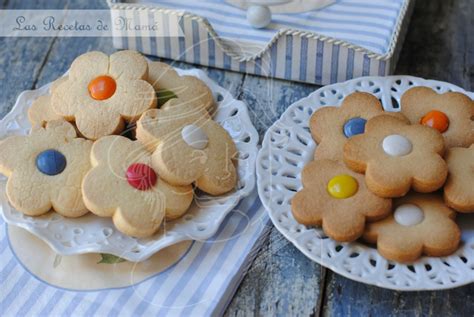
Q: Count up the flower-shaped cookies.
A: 12